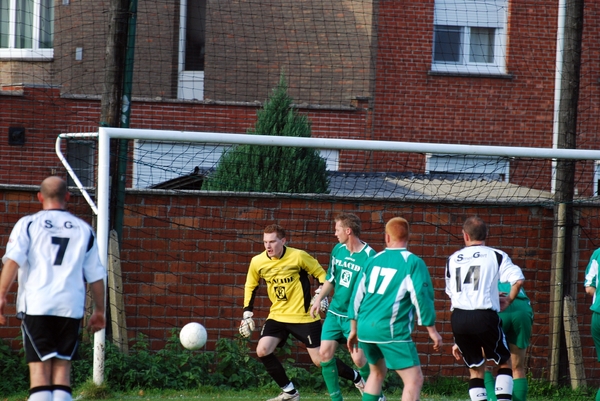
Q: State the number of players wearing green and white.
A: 4